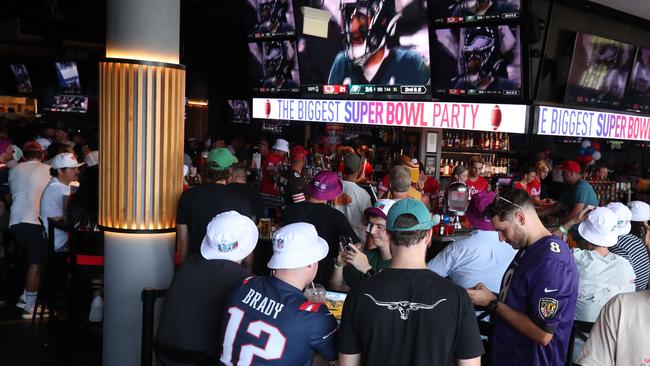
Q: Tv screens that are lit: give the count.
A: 11